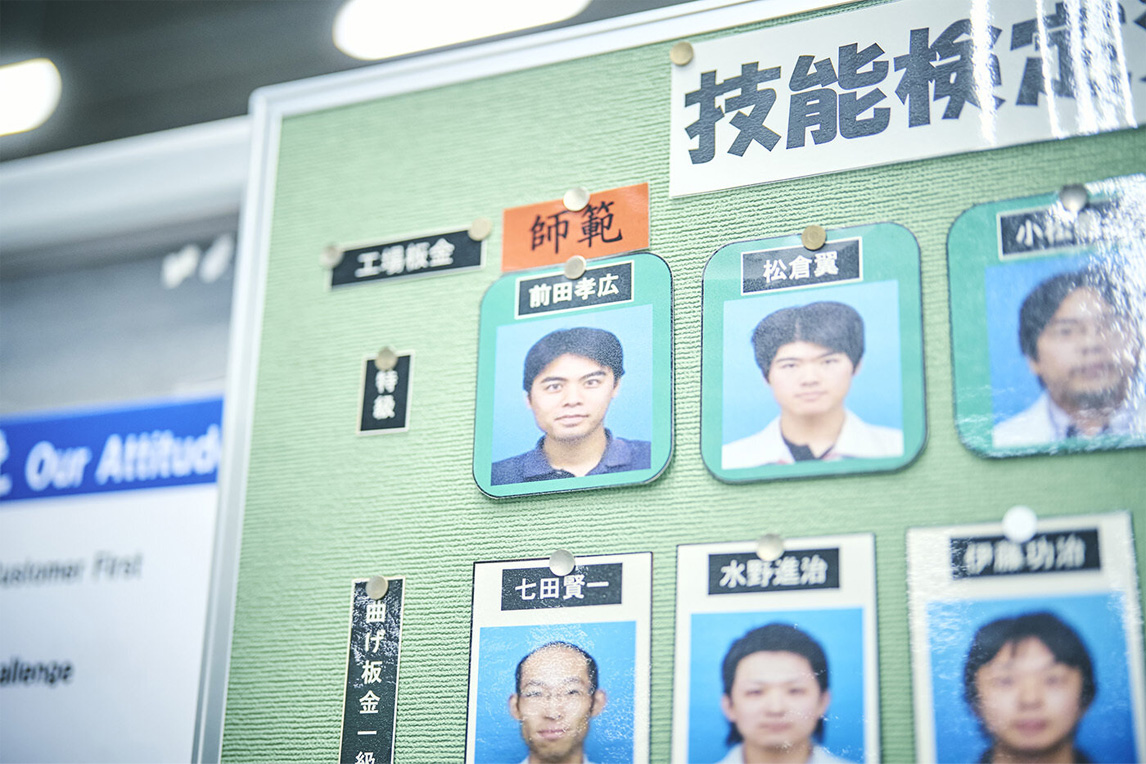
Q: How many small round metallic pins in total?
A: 12